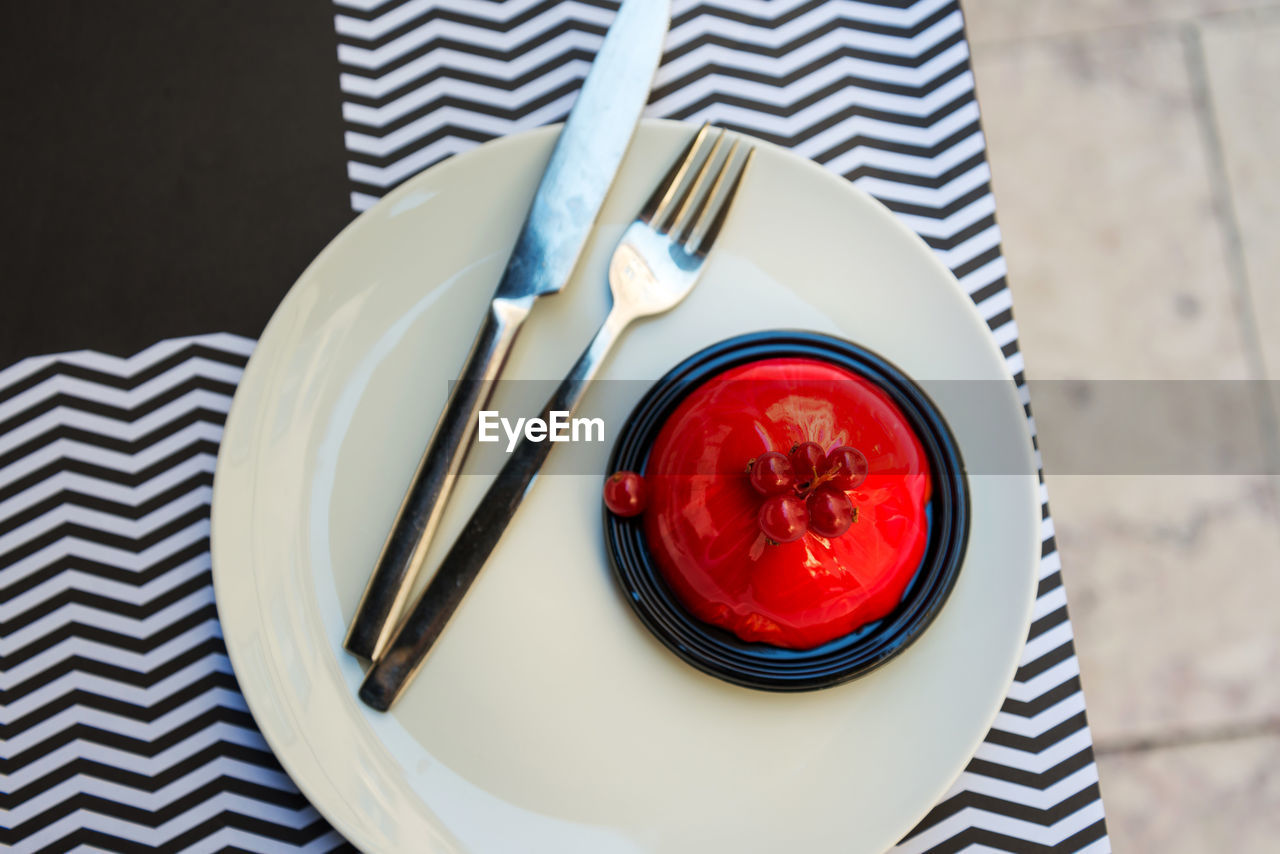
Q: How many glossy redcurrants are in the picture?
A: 6